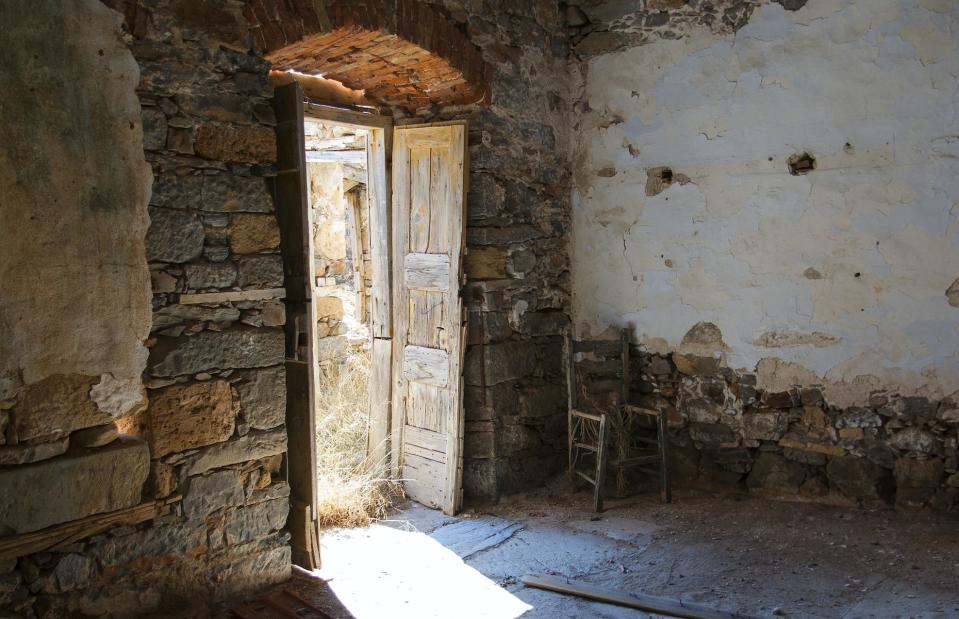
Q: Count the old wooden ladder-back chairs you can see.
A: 1